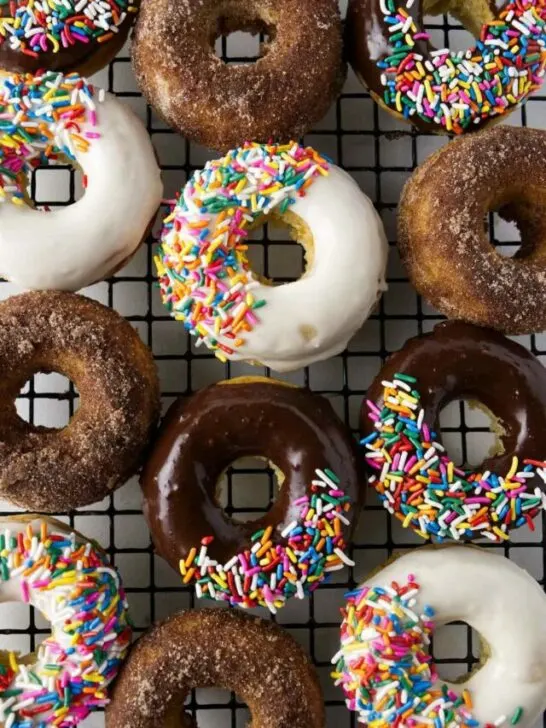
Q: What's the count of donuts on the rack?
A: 12